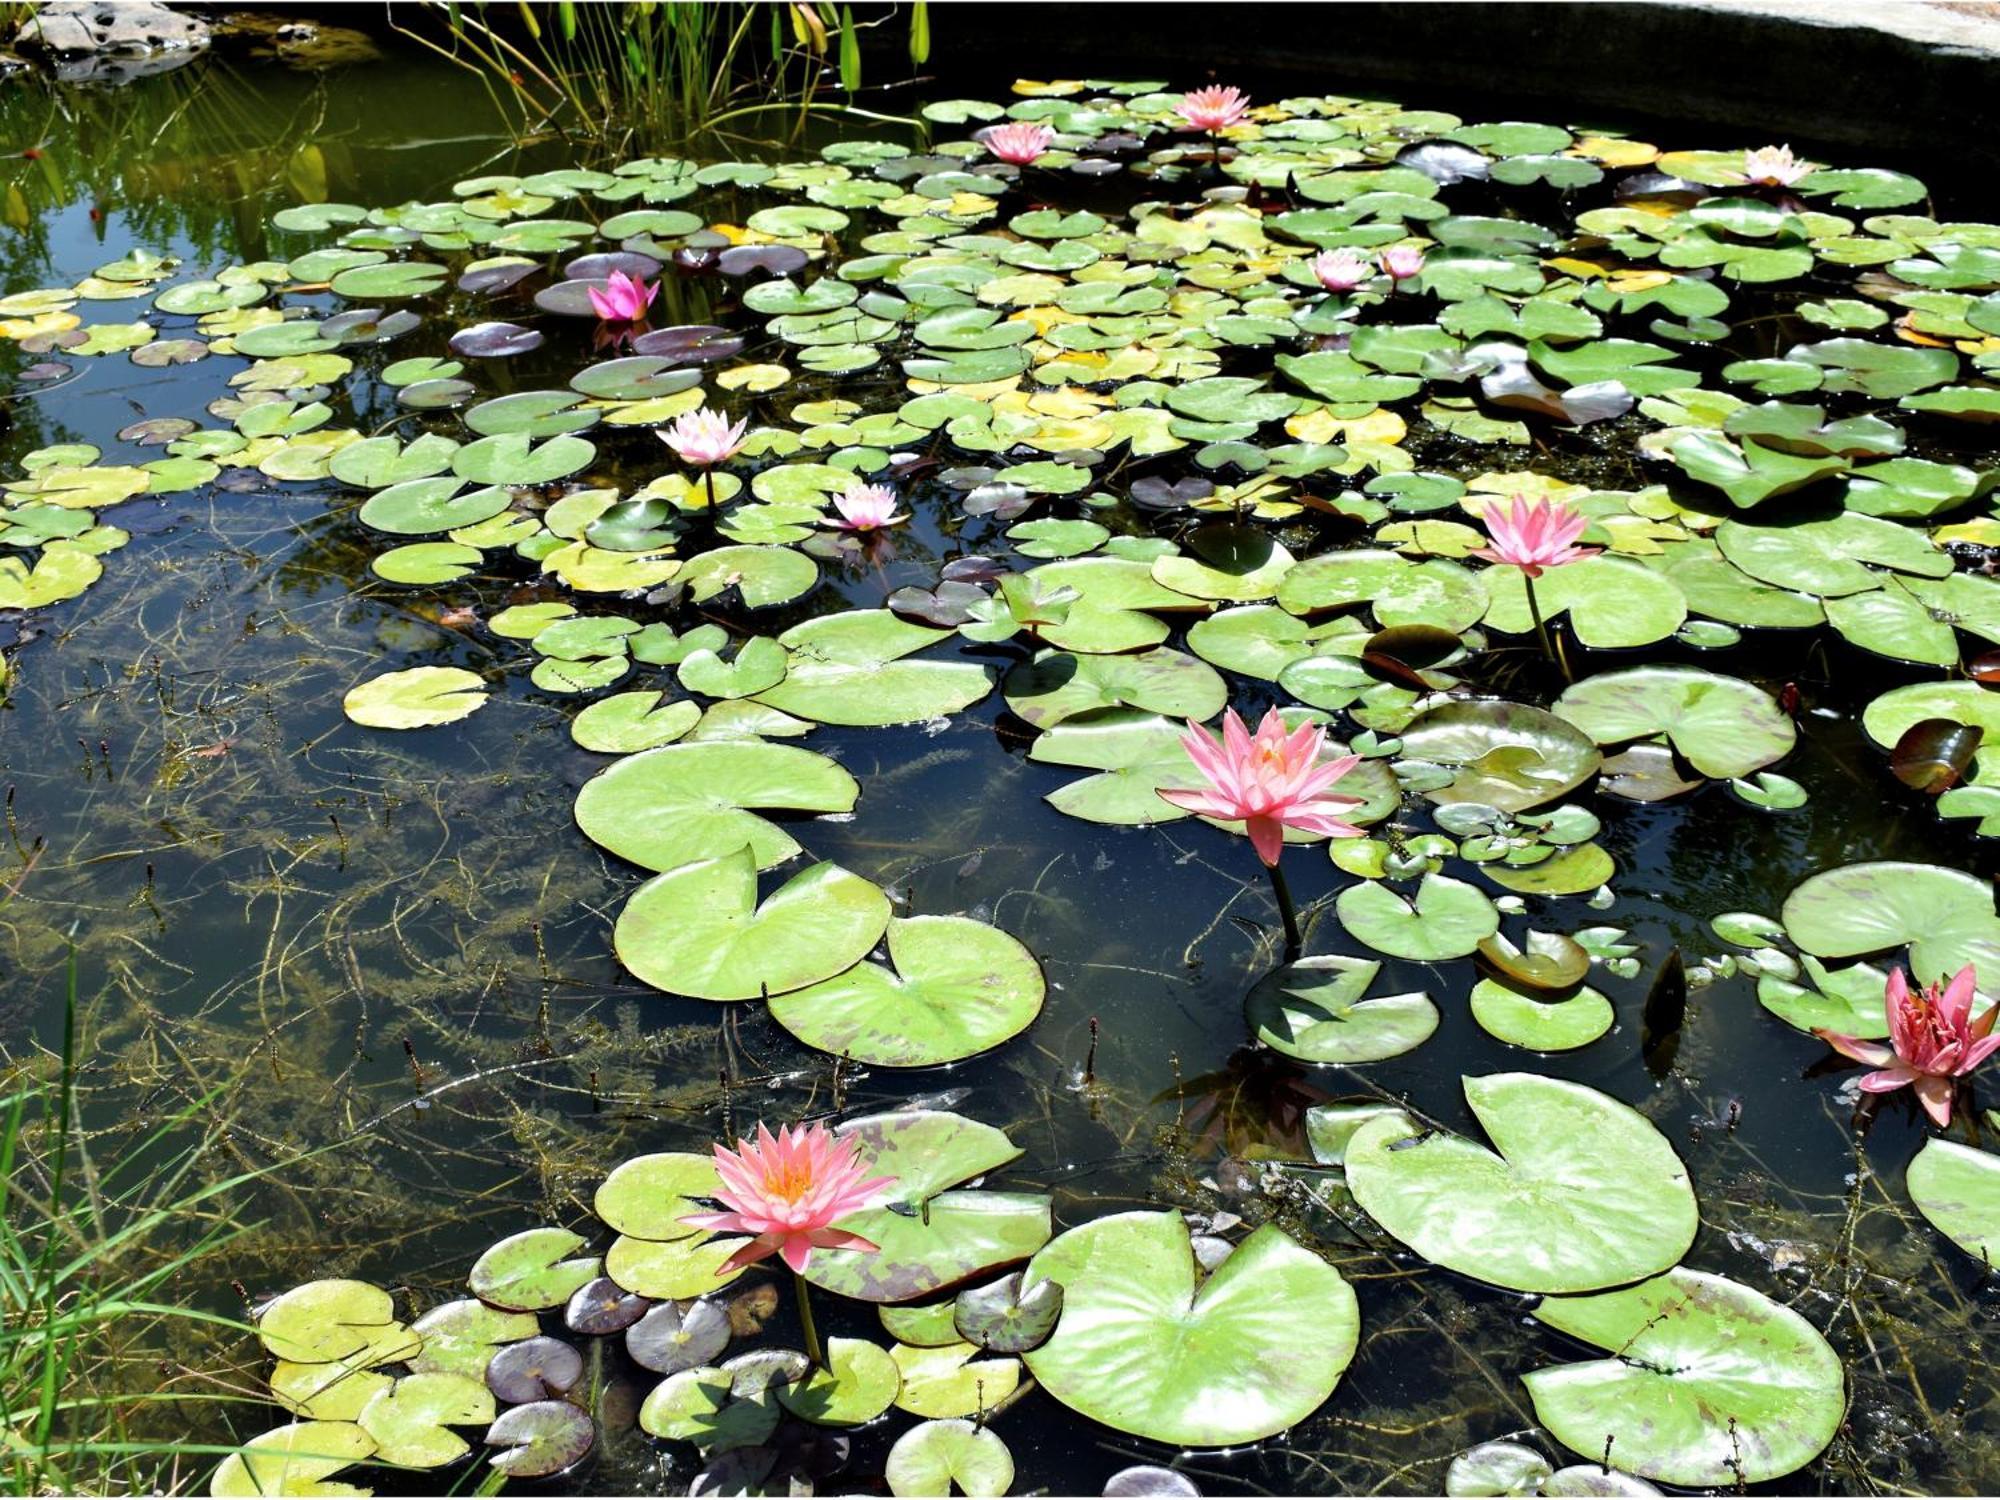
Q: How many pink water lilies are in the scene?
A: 12